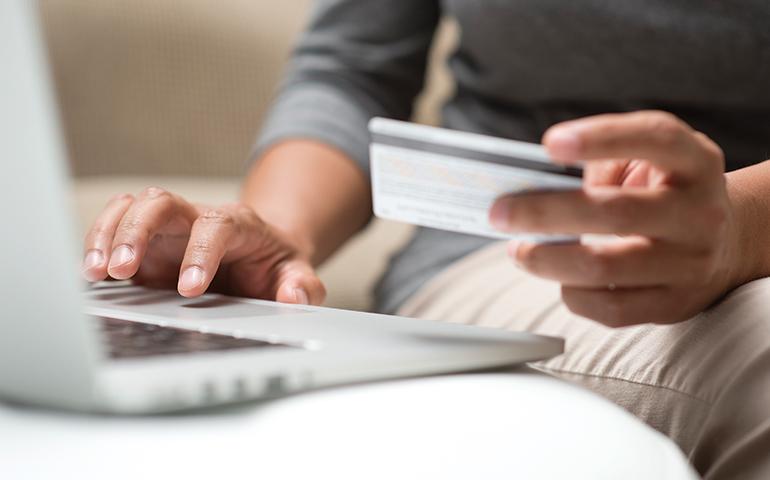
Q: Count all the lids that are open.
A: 1